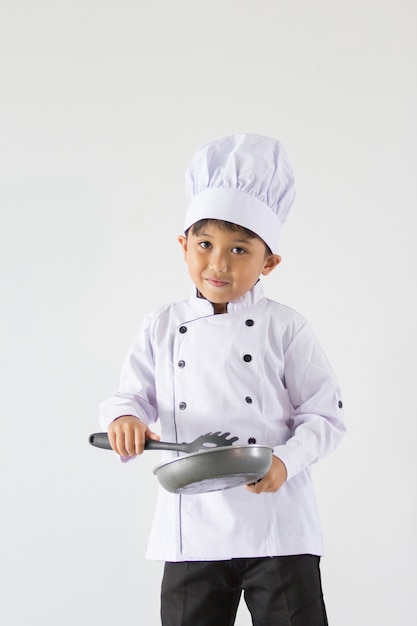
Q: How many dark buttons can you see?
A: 8